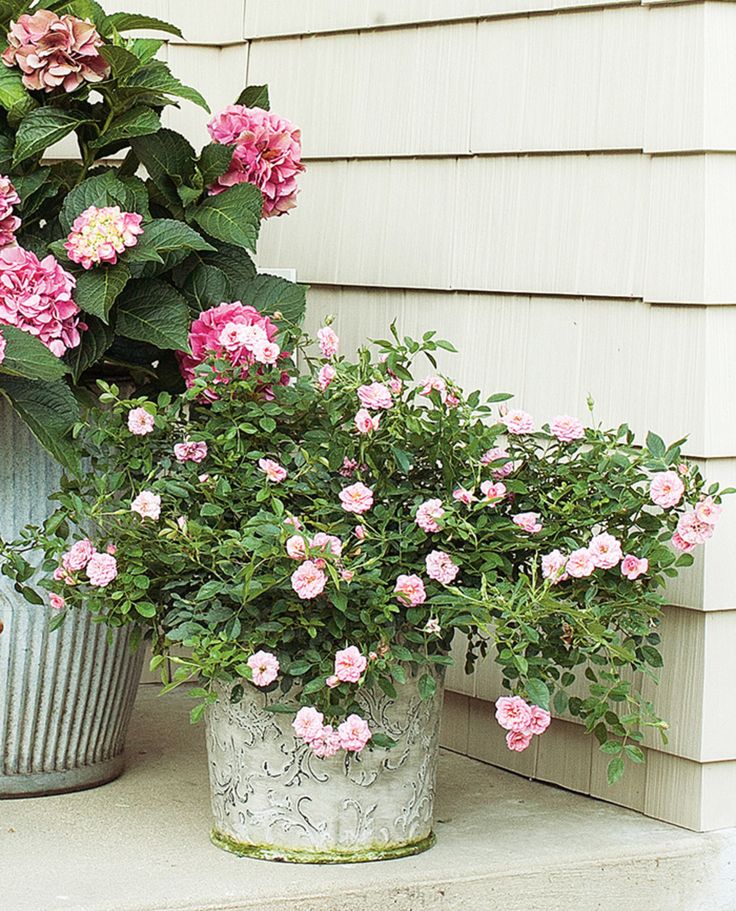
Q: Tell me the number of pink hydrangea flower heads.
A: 6